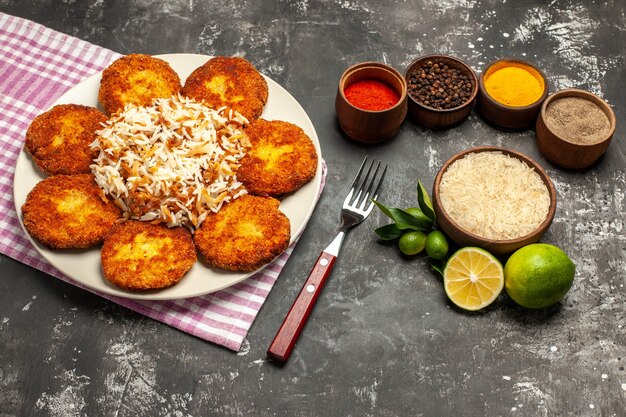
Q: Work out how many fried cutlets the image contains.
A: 7